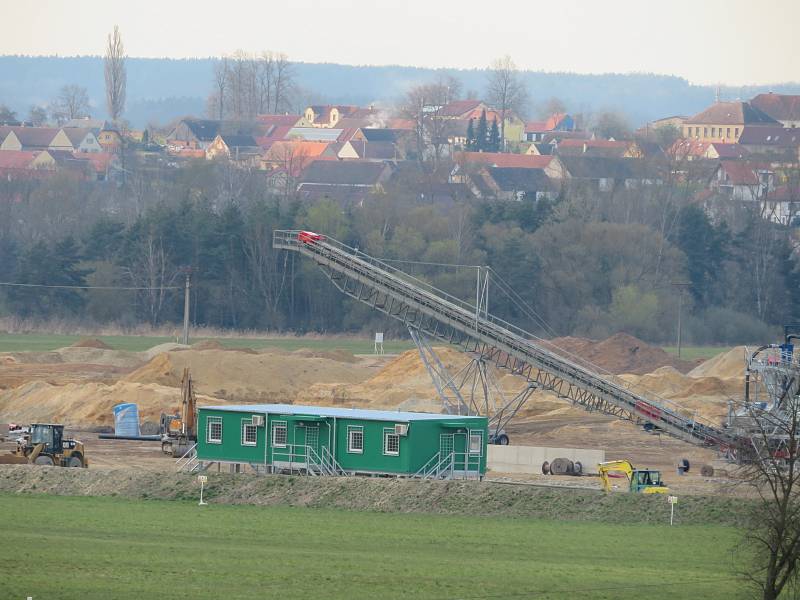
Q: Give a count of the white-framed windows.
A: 6